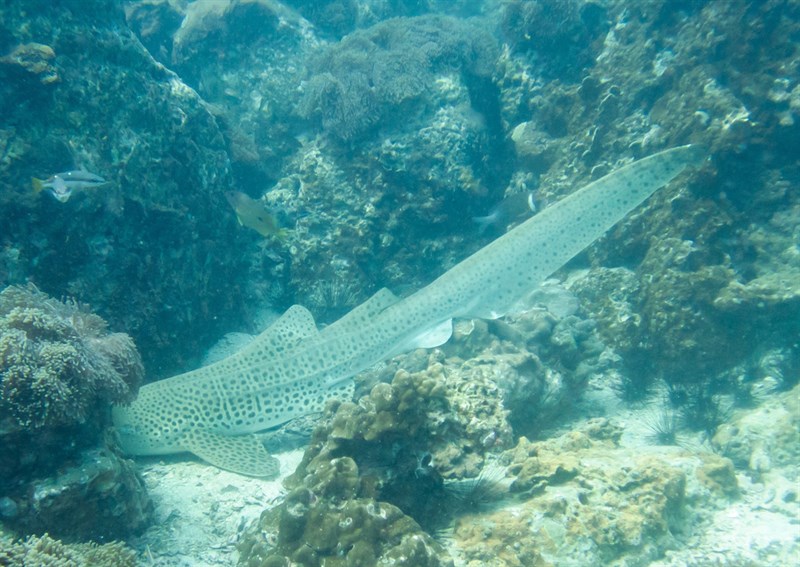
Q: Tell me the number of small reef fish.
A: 3